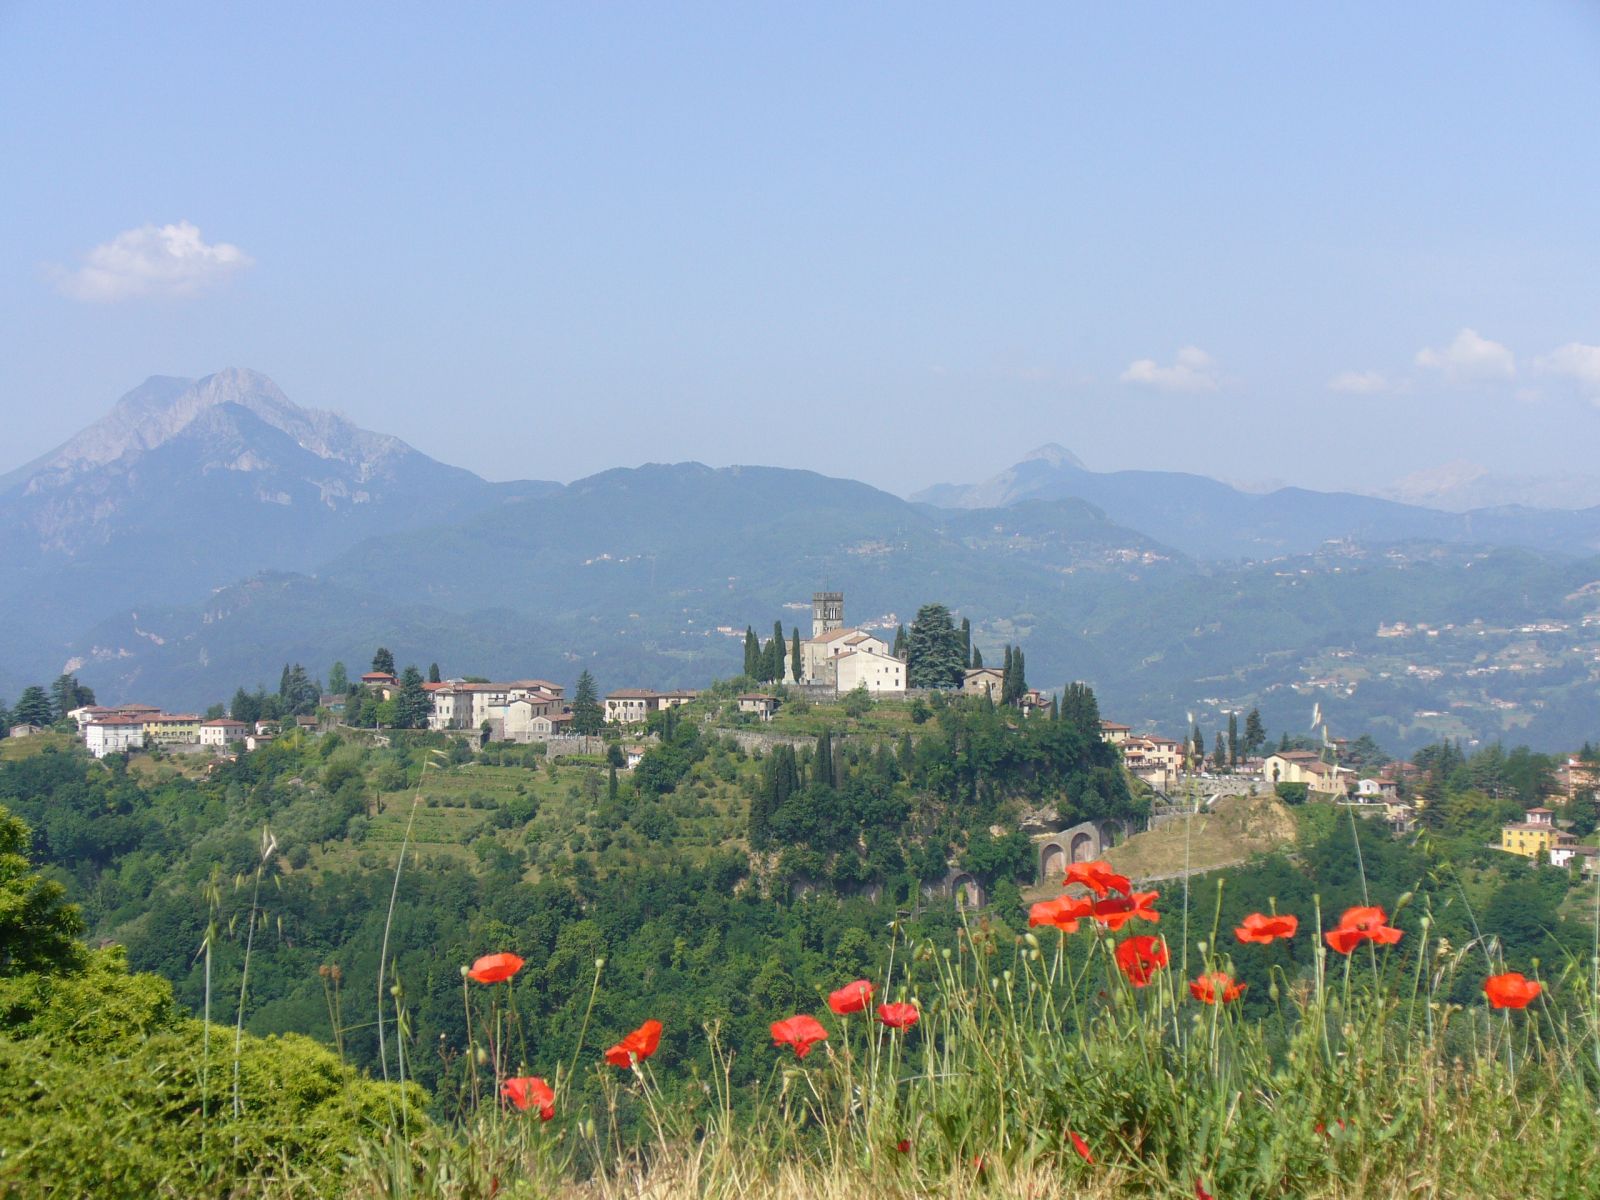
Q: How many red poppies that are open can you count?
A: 14